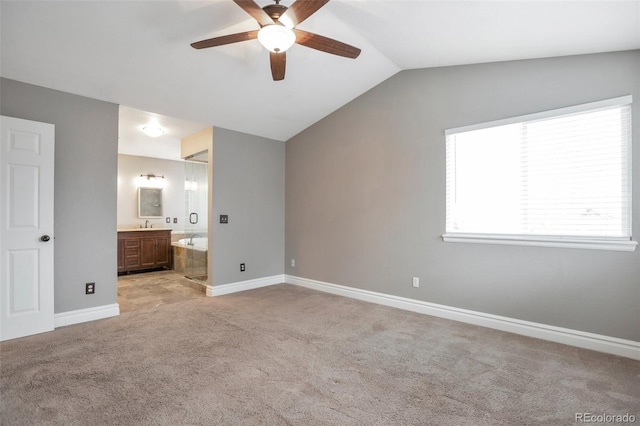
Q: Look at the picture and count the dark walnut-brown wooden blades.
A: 5